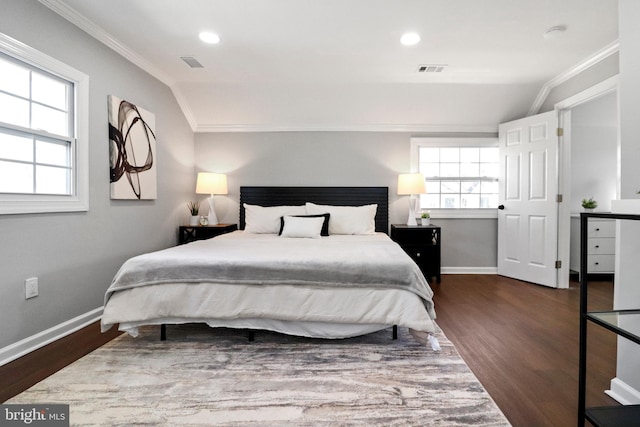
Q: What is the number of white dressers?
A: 1